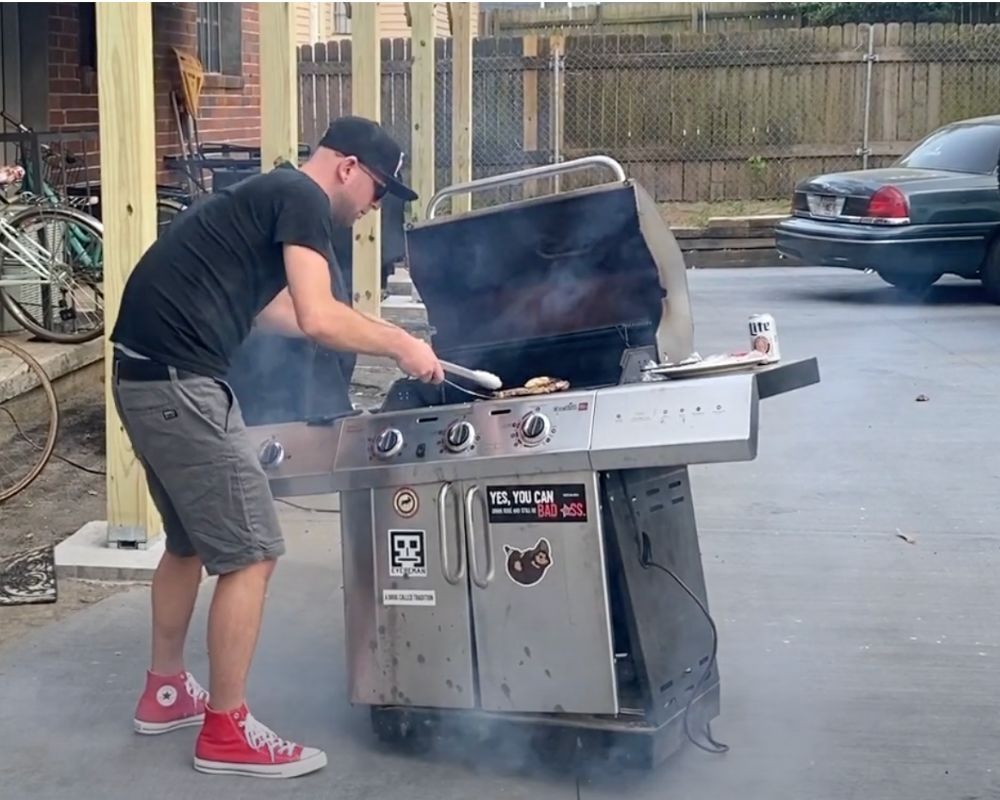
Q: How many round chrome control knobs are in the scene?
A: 4